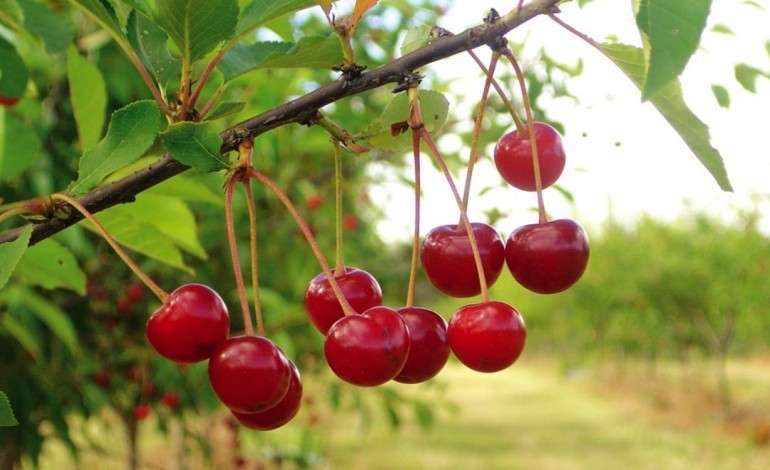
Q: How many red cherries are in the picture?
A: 10